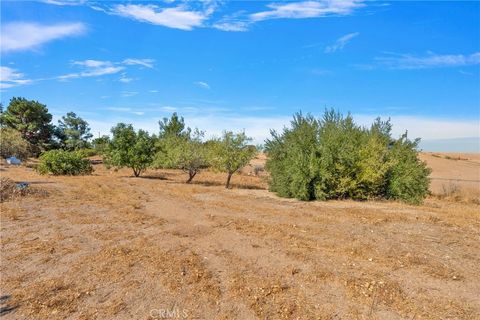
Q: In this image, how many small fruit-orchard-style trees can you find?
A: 3